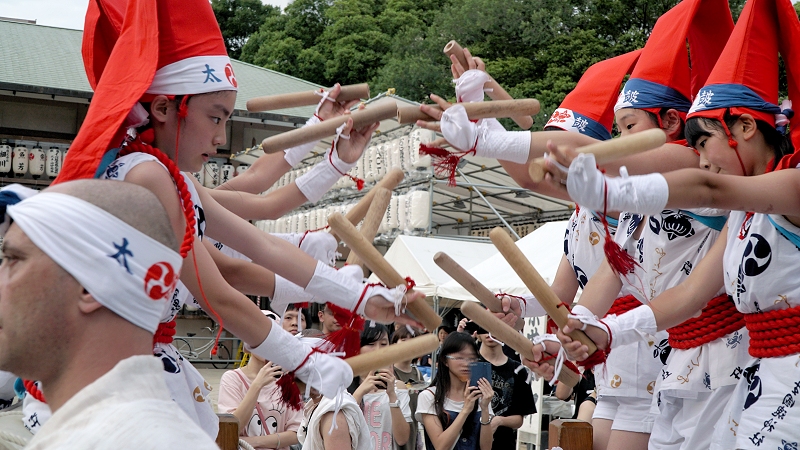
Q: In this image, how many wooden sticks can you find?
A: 12